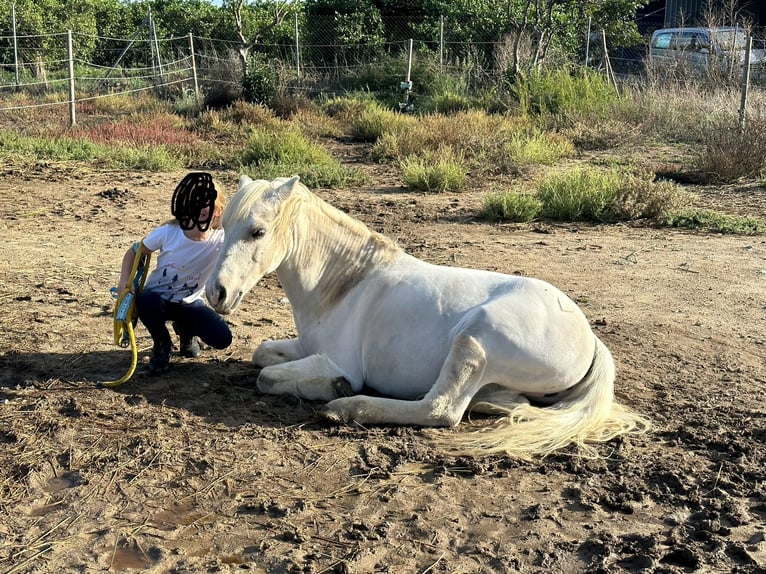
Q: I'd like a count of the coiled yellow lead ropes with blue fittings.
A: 1